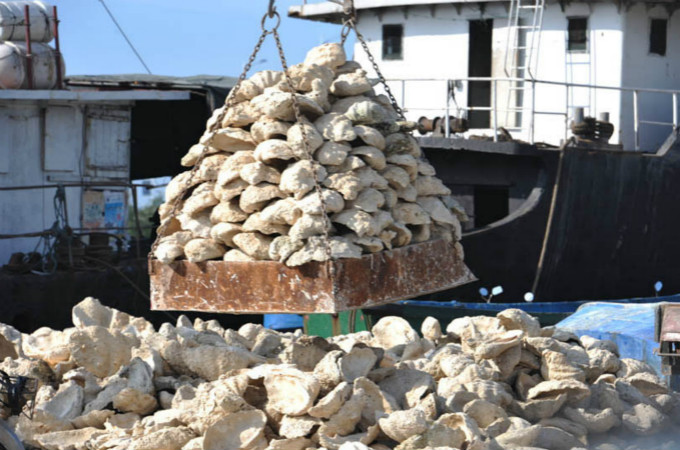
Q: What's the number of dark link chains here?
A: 4